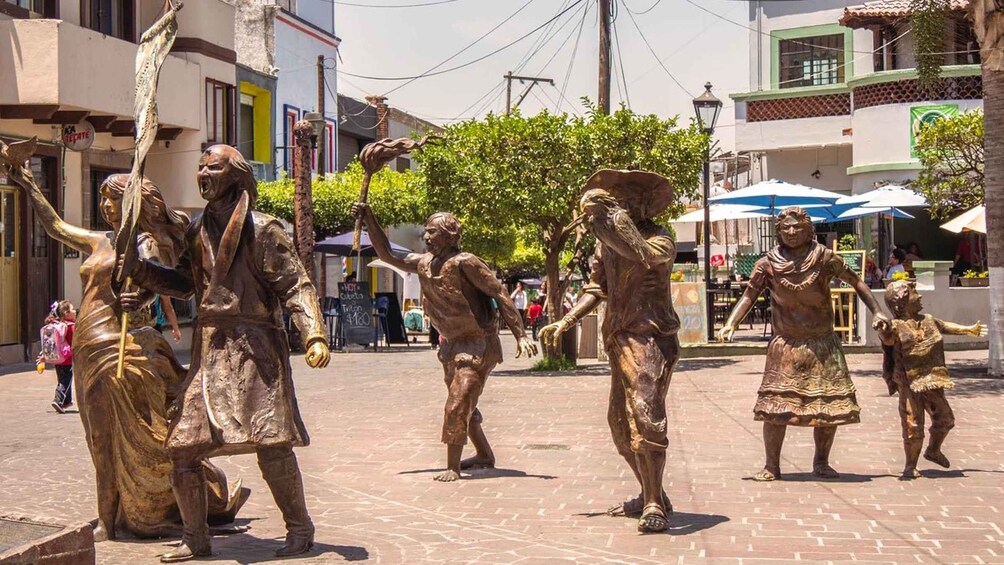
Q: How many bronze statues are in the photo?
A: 6